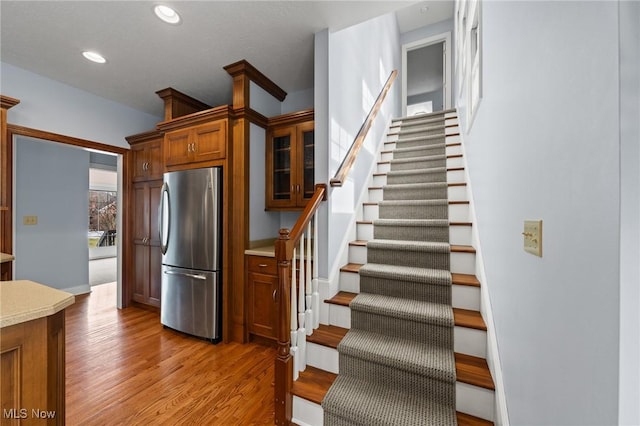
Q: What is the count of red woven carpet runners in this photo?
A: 0